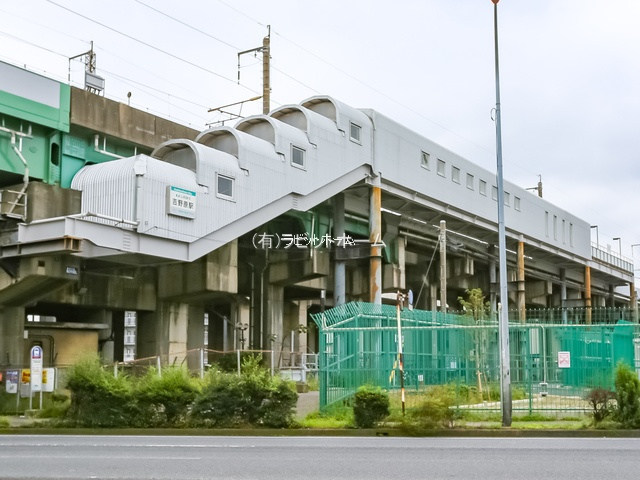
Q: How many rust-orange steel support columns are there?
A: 4